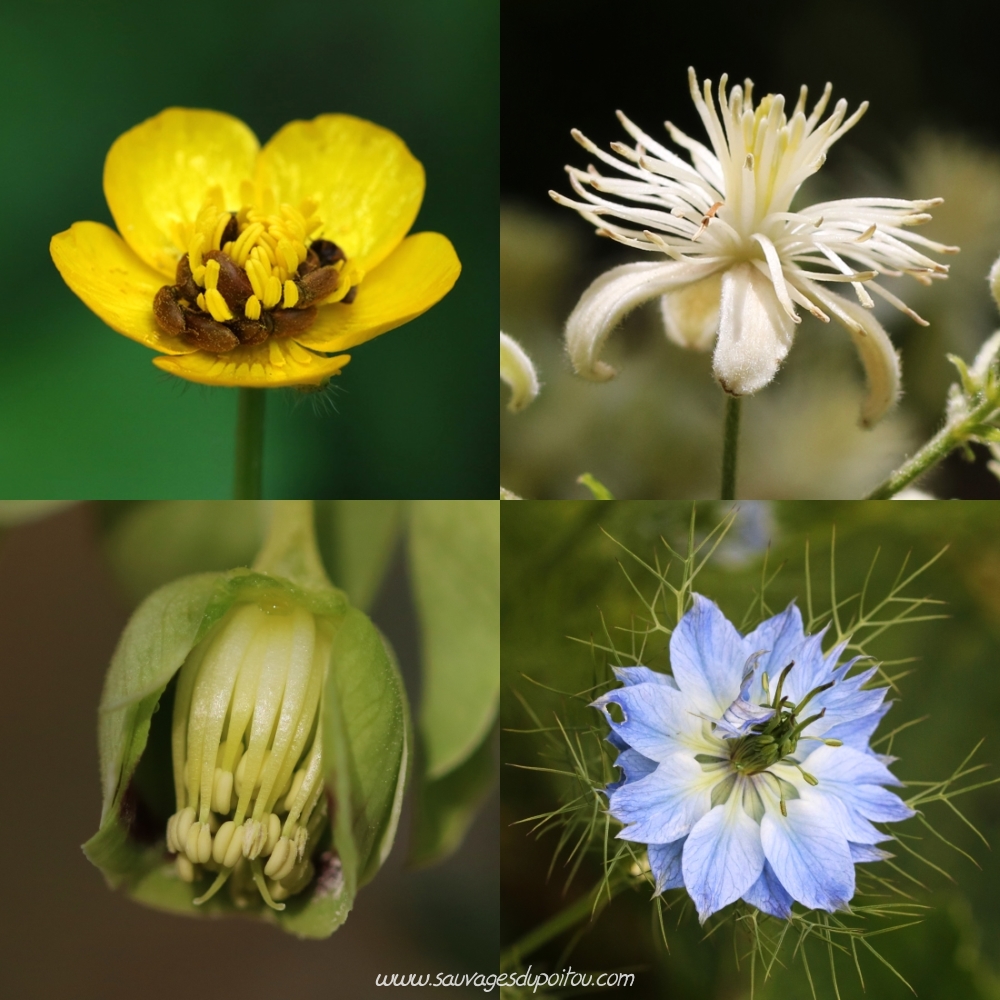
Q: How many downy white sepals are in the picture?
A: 4